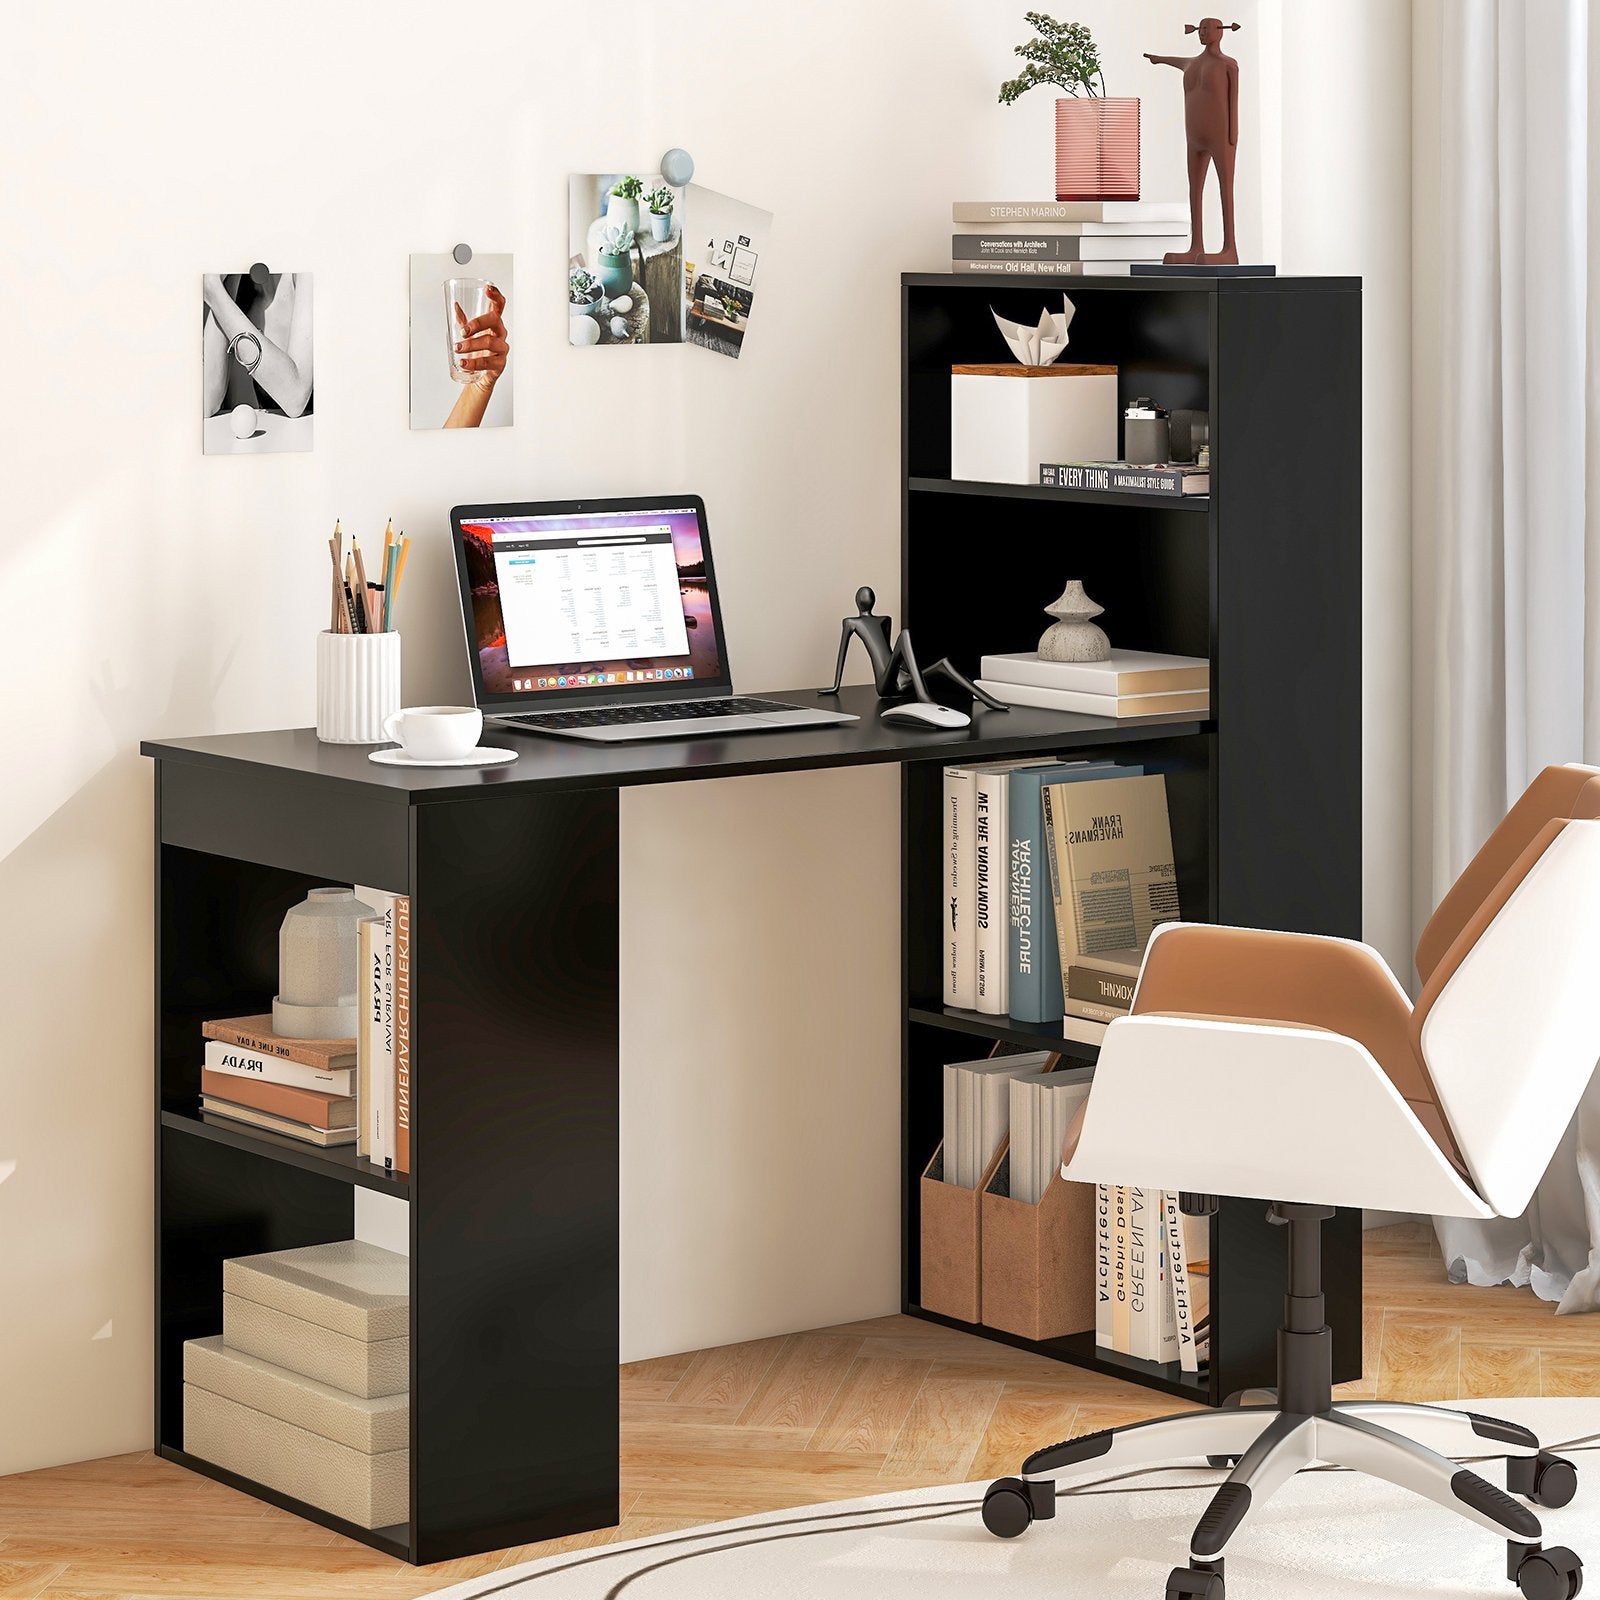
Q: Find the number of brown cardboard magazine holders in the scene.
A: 2